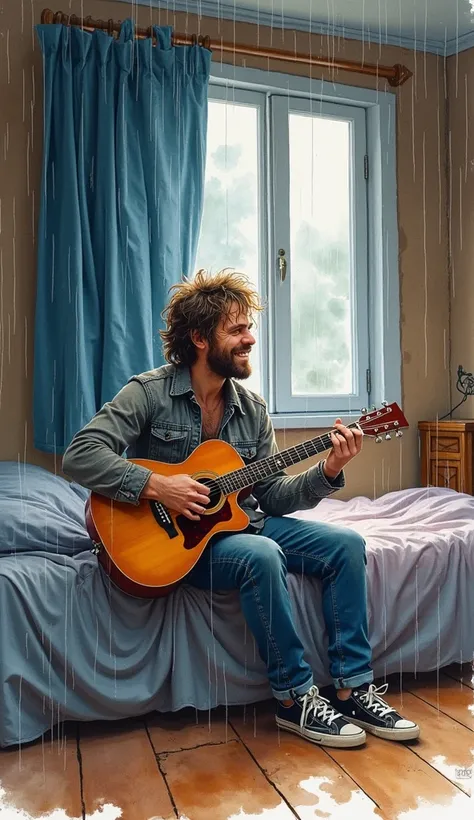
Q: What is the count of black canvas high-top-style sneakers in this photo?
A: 2